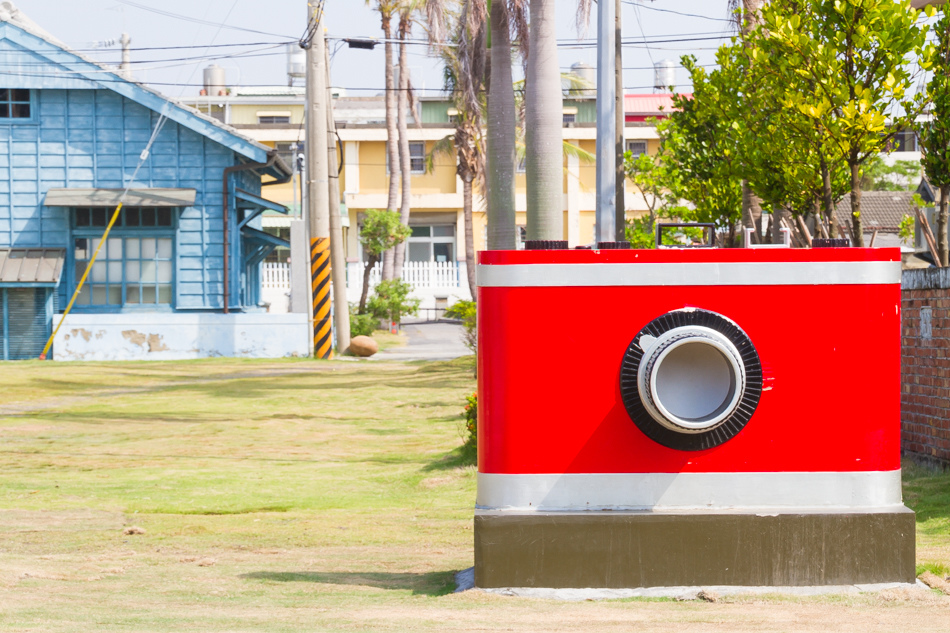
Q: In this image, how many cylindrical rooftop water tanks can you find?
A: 4